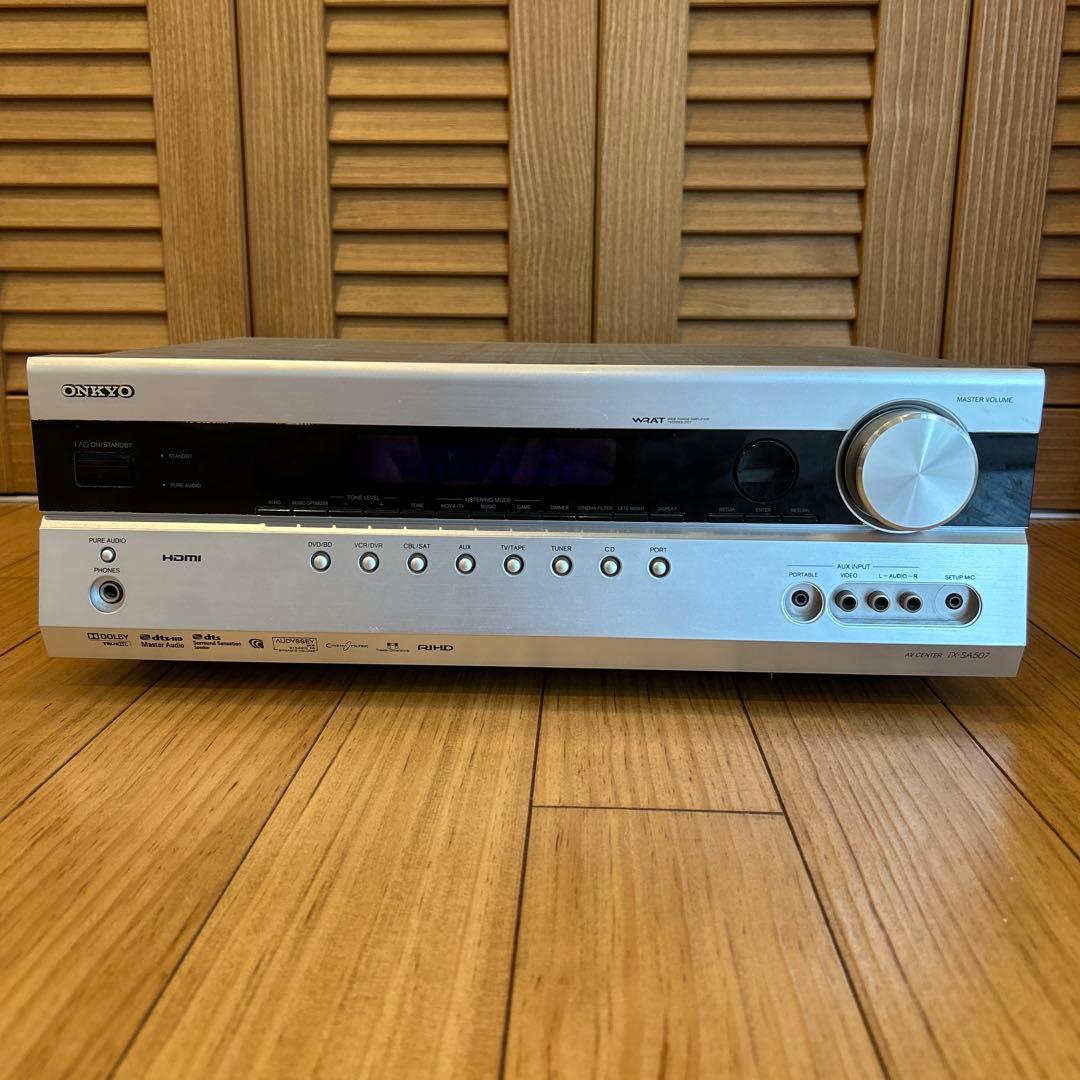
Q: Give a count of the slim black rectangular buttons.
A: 15